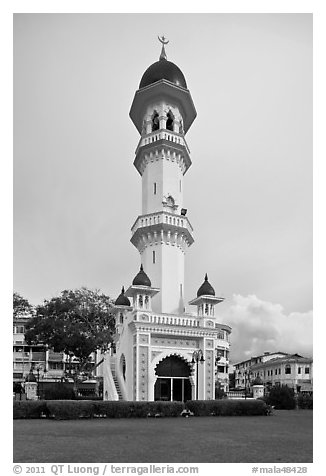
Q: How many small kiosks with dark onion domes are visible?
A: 3